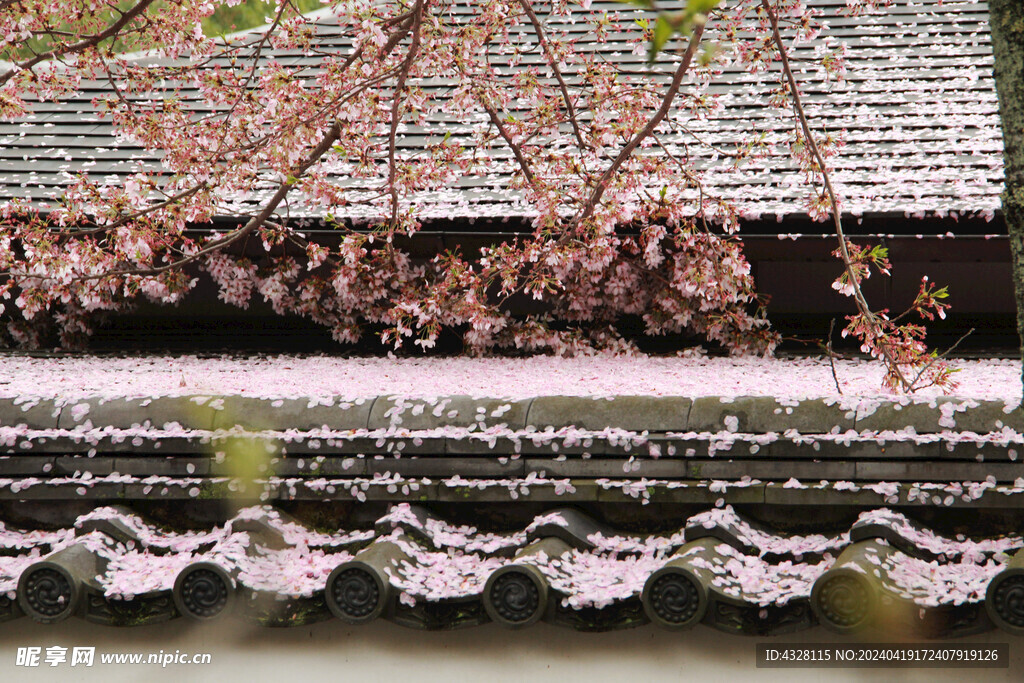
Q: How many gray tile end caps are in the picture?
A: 7